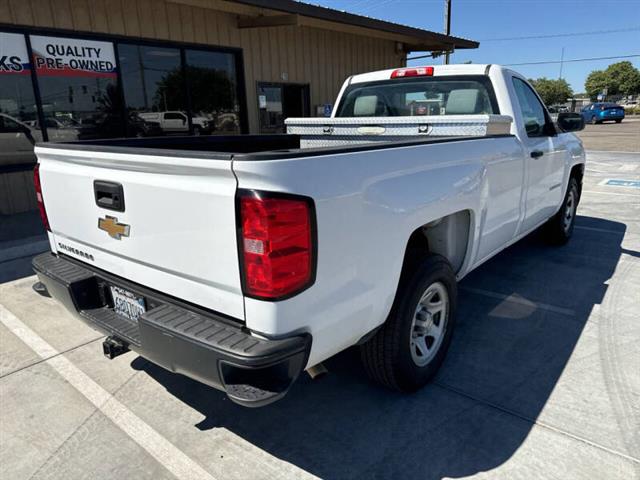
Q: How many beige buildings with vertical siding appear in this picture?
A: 1